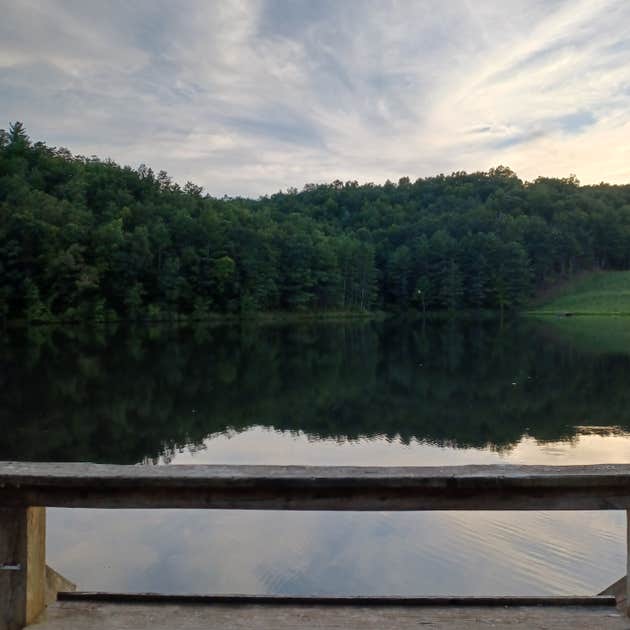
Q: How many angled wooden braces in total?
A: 2